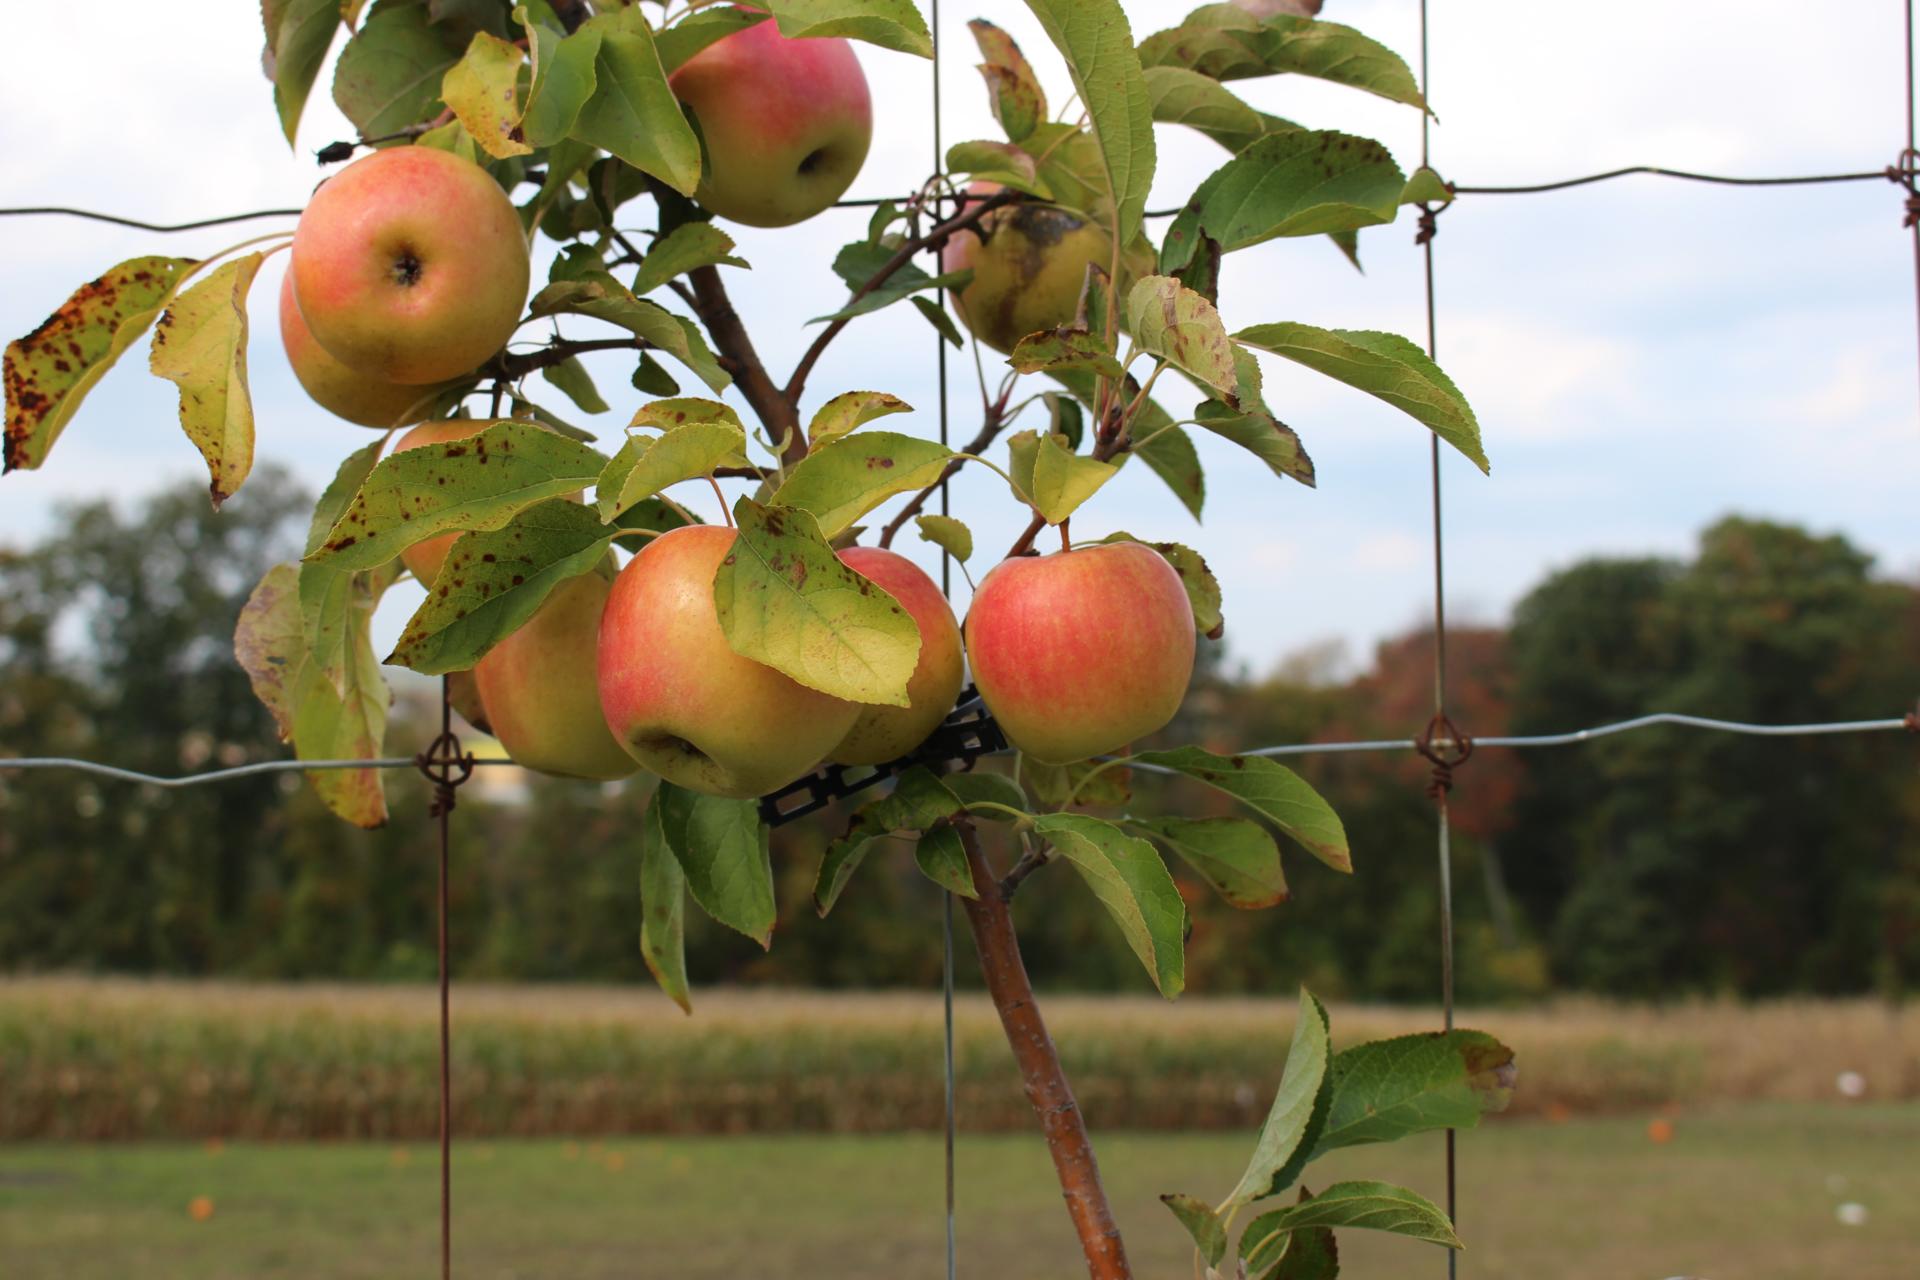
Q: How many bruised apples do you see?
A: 1